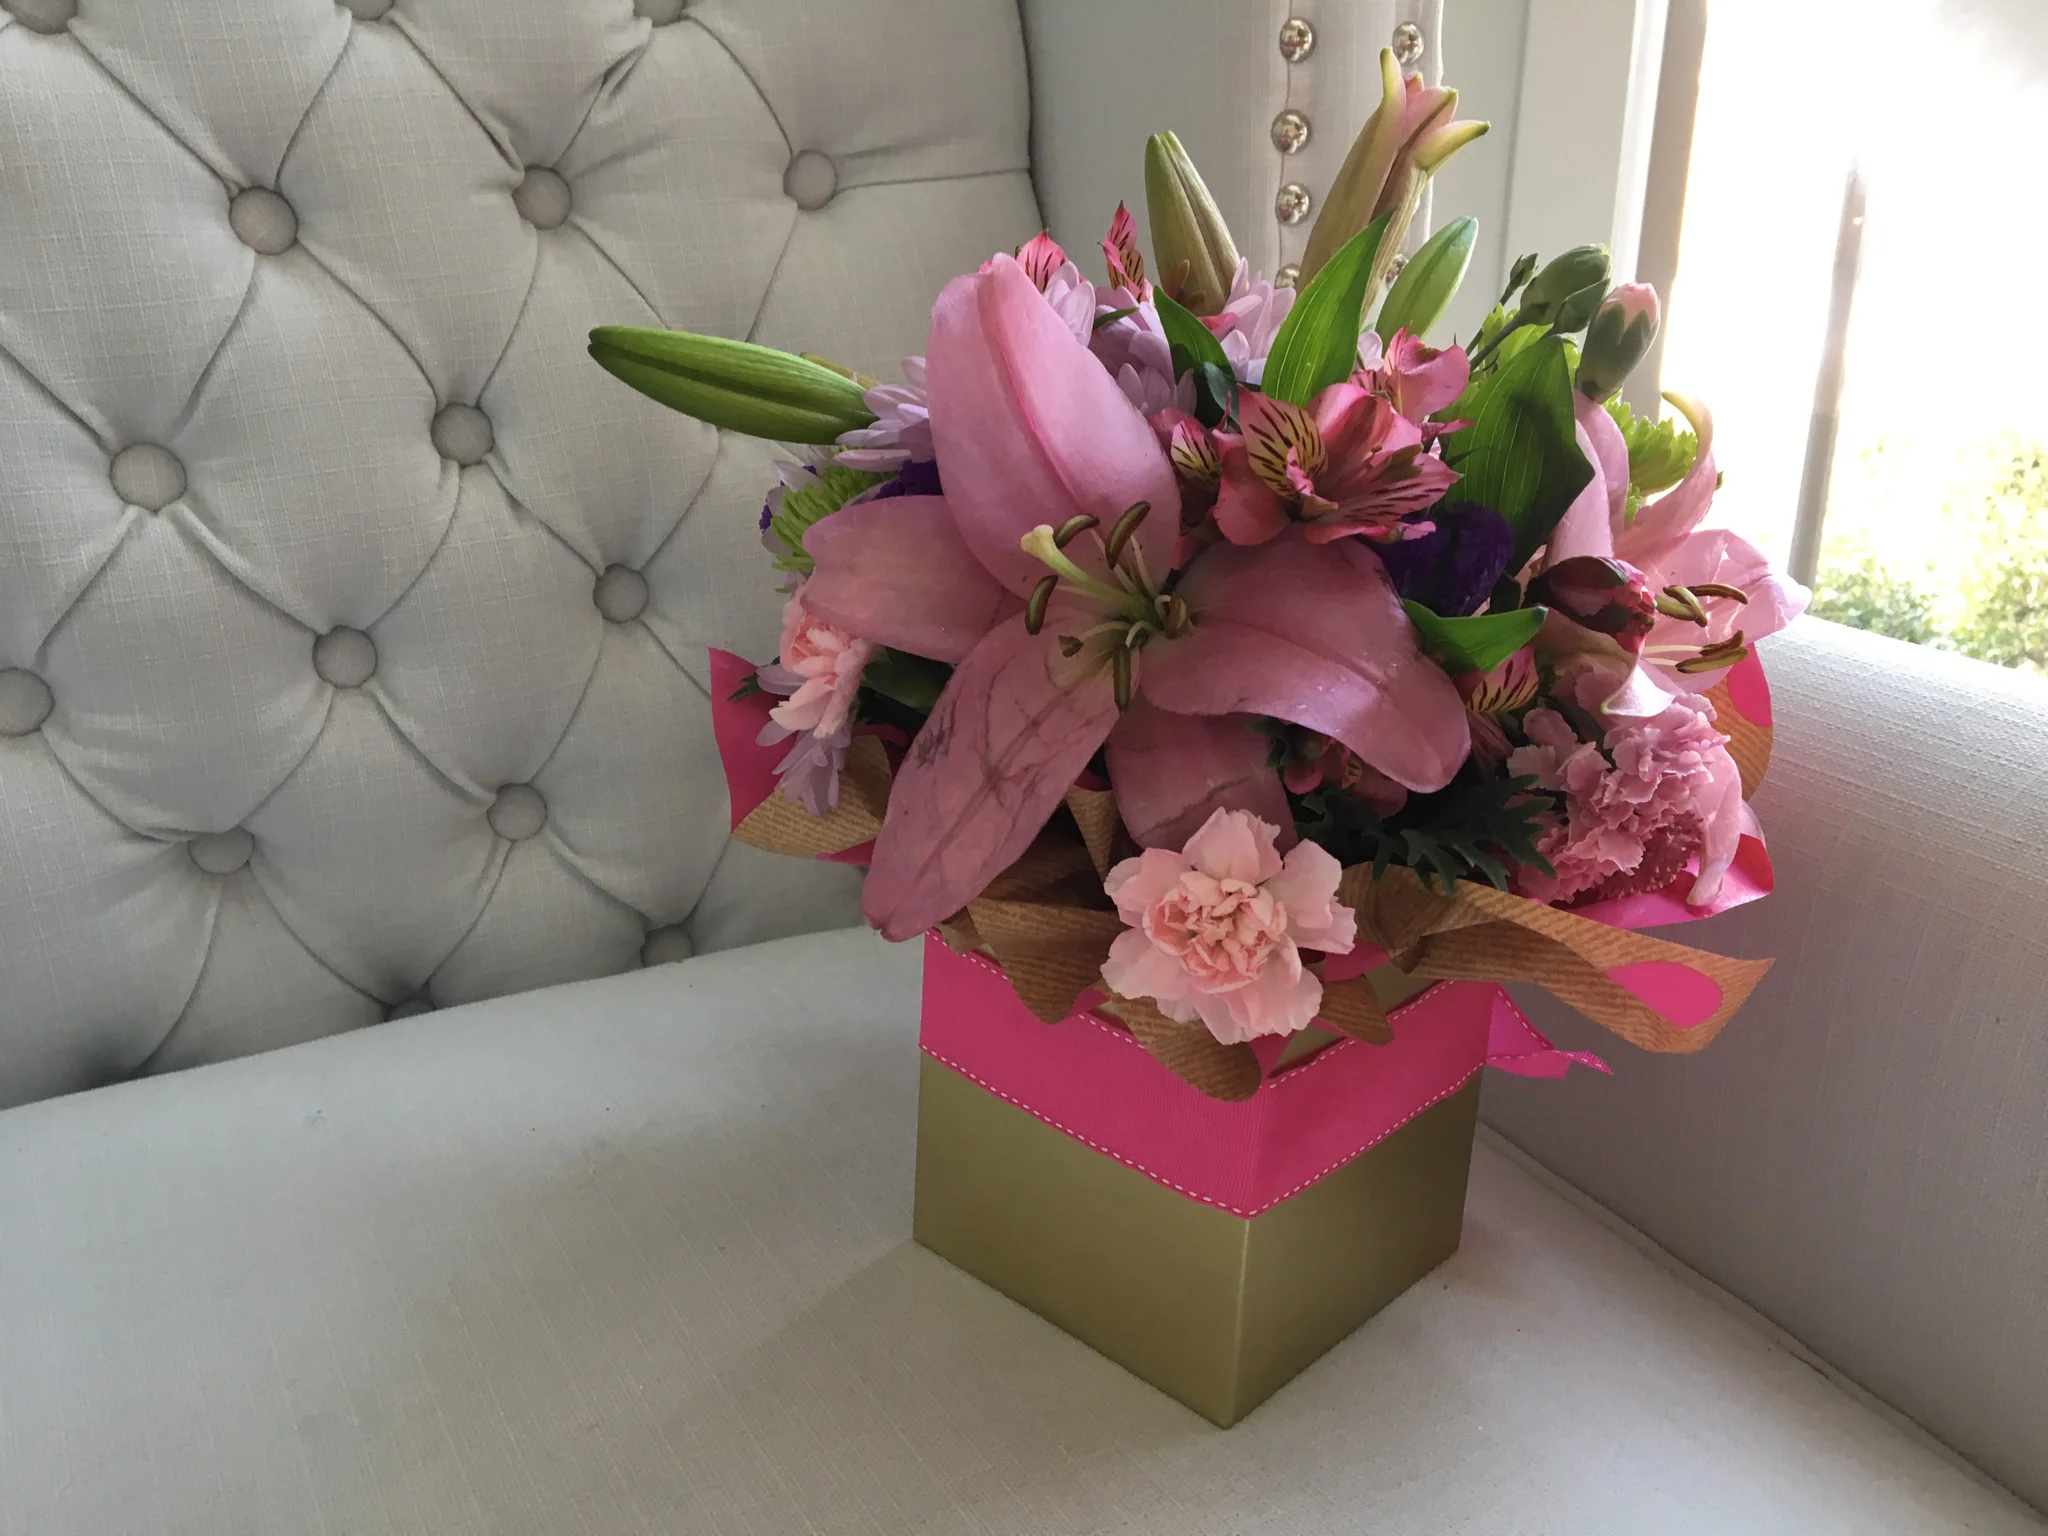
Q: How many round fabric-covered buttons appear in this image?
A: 15